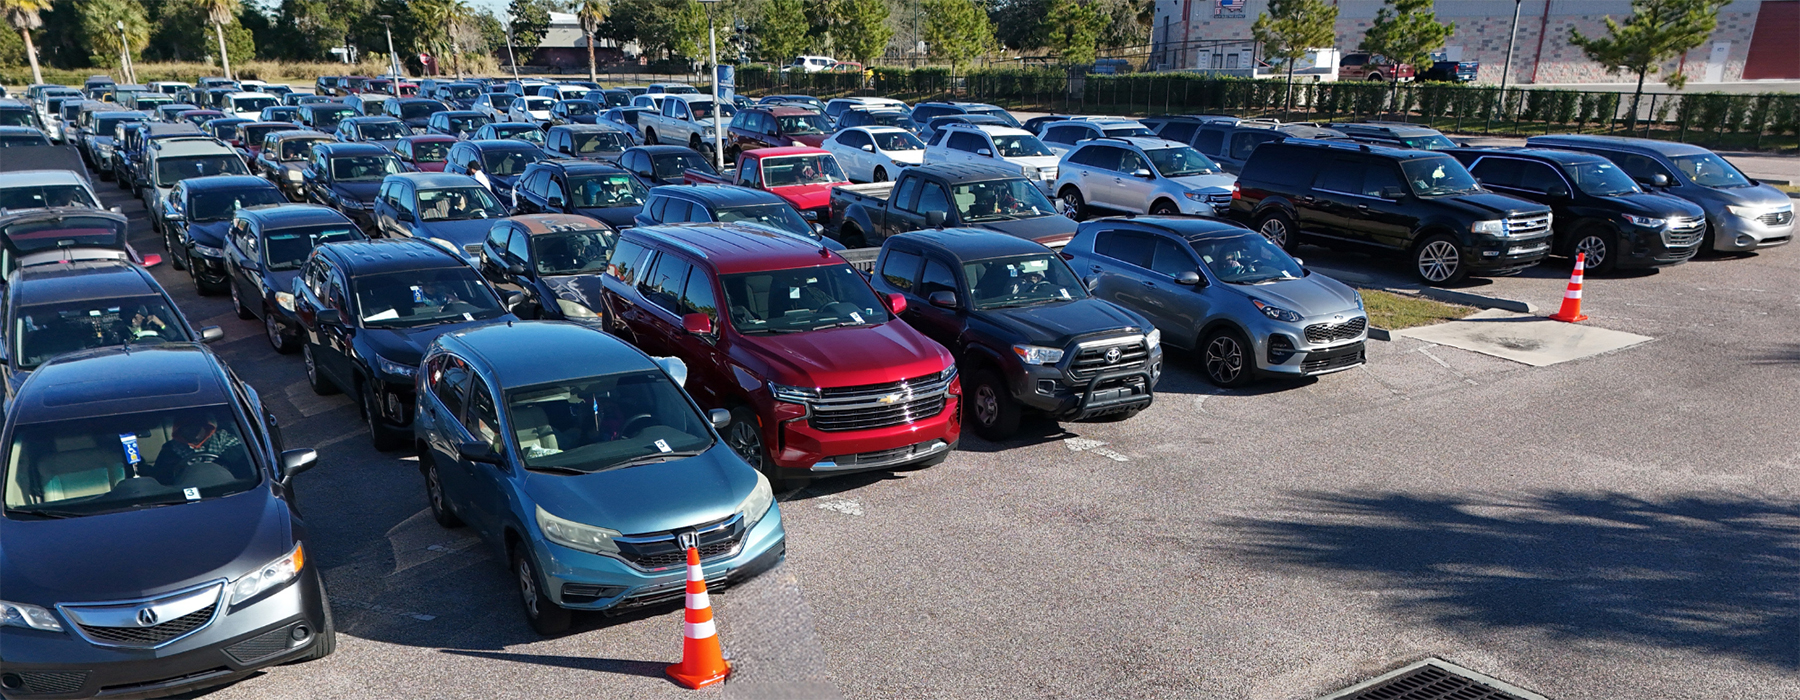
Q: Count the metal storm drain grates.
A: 1